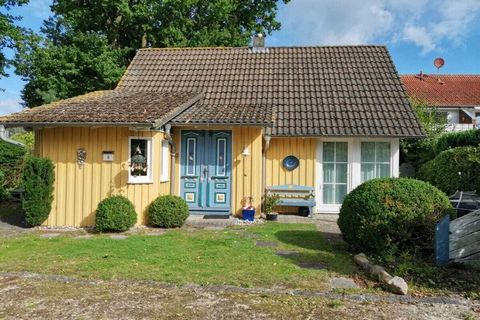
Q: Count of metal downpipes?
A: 2